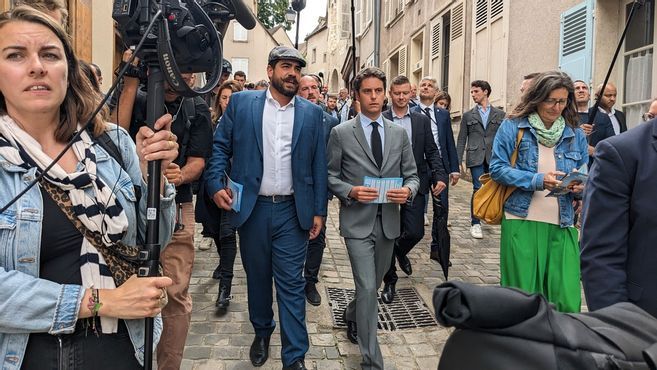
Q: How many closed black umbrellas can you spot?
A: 1